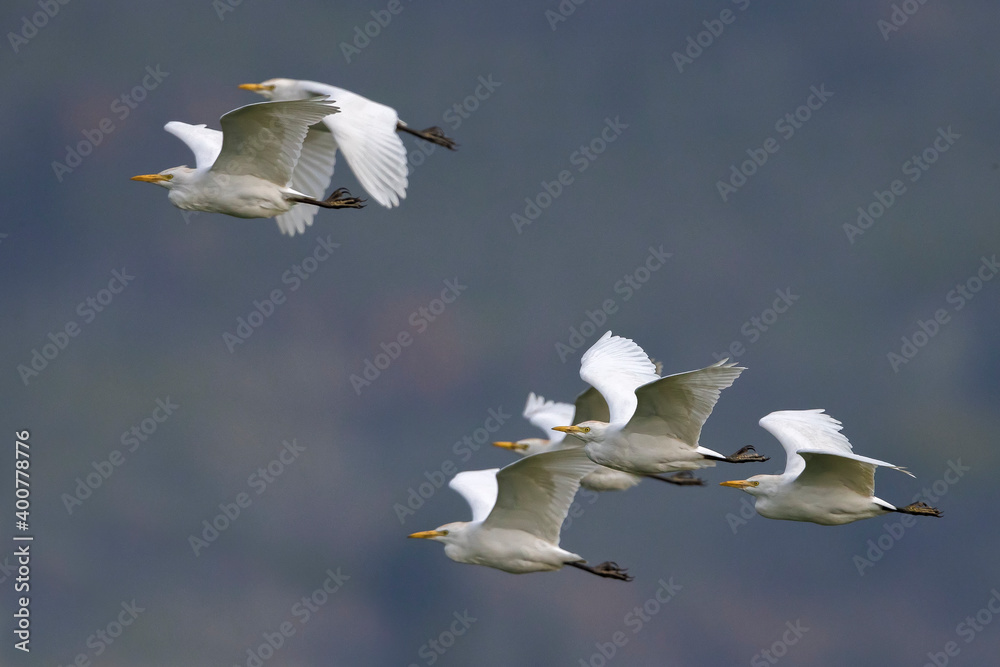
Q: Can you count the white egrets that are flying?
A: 6